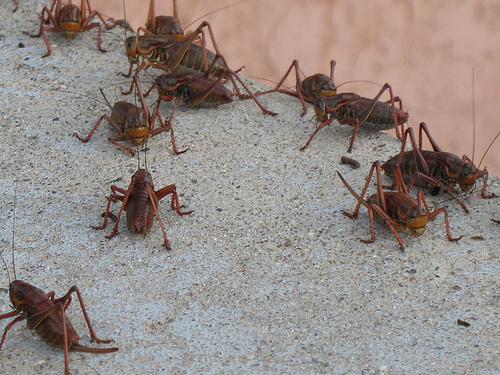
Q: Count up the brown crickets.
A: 11